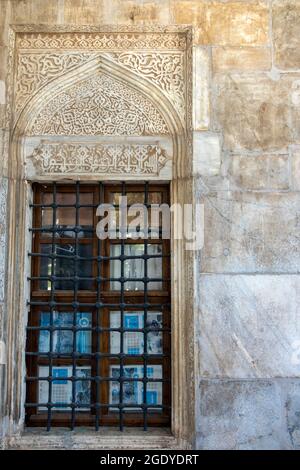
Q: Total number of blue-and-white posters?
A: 4